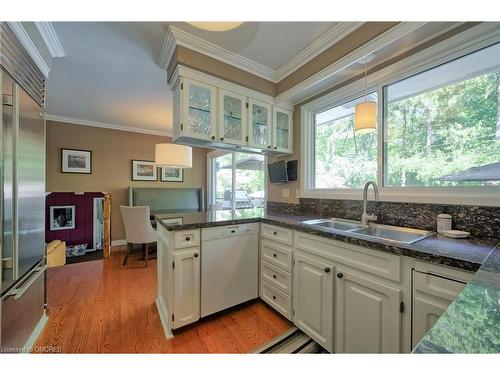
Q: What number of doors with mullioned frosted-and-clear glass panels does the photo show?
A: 4